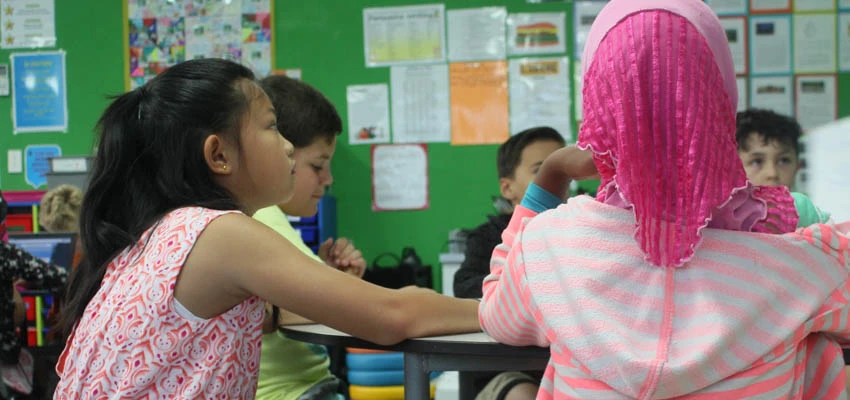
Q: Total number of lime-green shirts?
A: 1